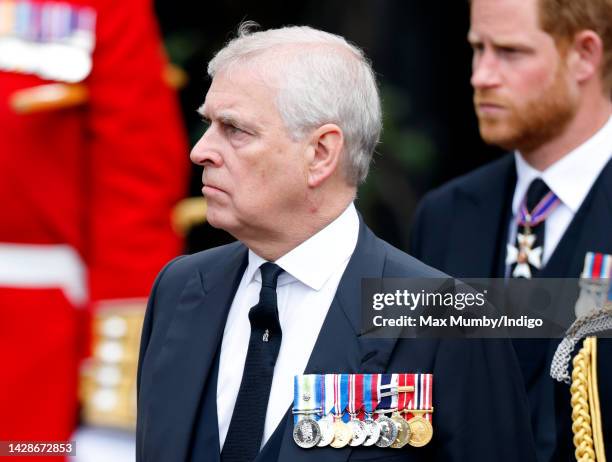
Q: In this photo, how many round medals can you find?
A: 8